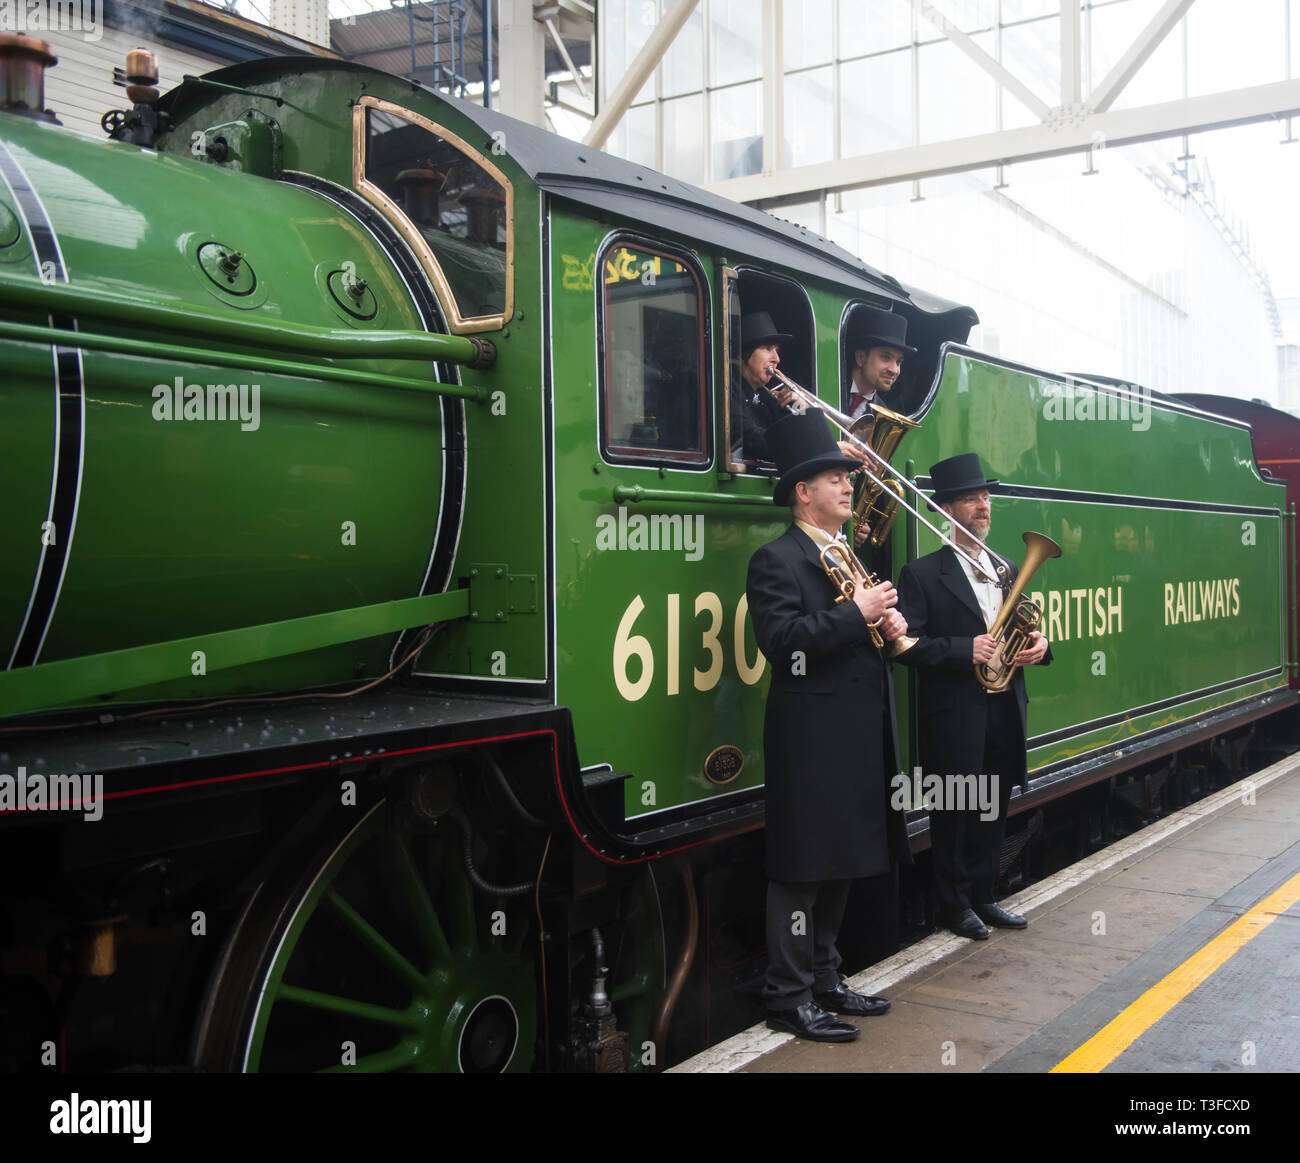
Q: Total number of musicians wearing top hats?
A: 4